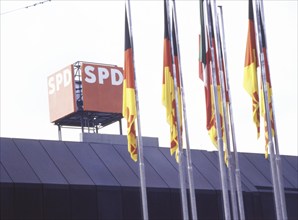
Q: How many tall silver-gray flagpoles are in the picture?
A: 8